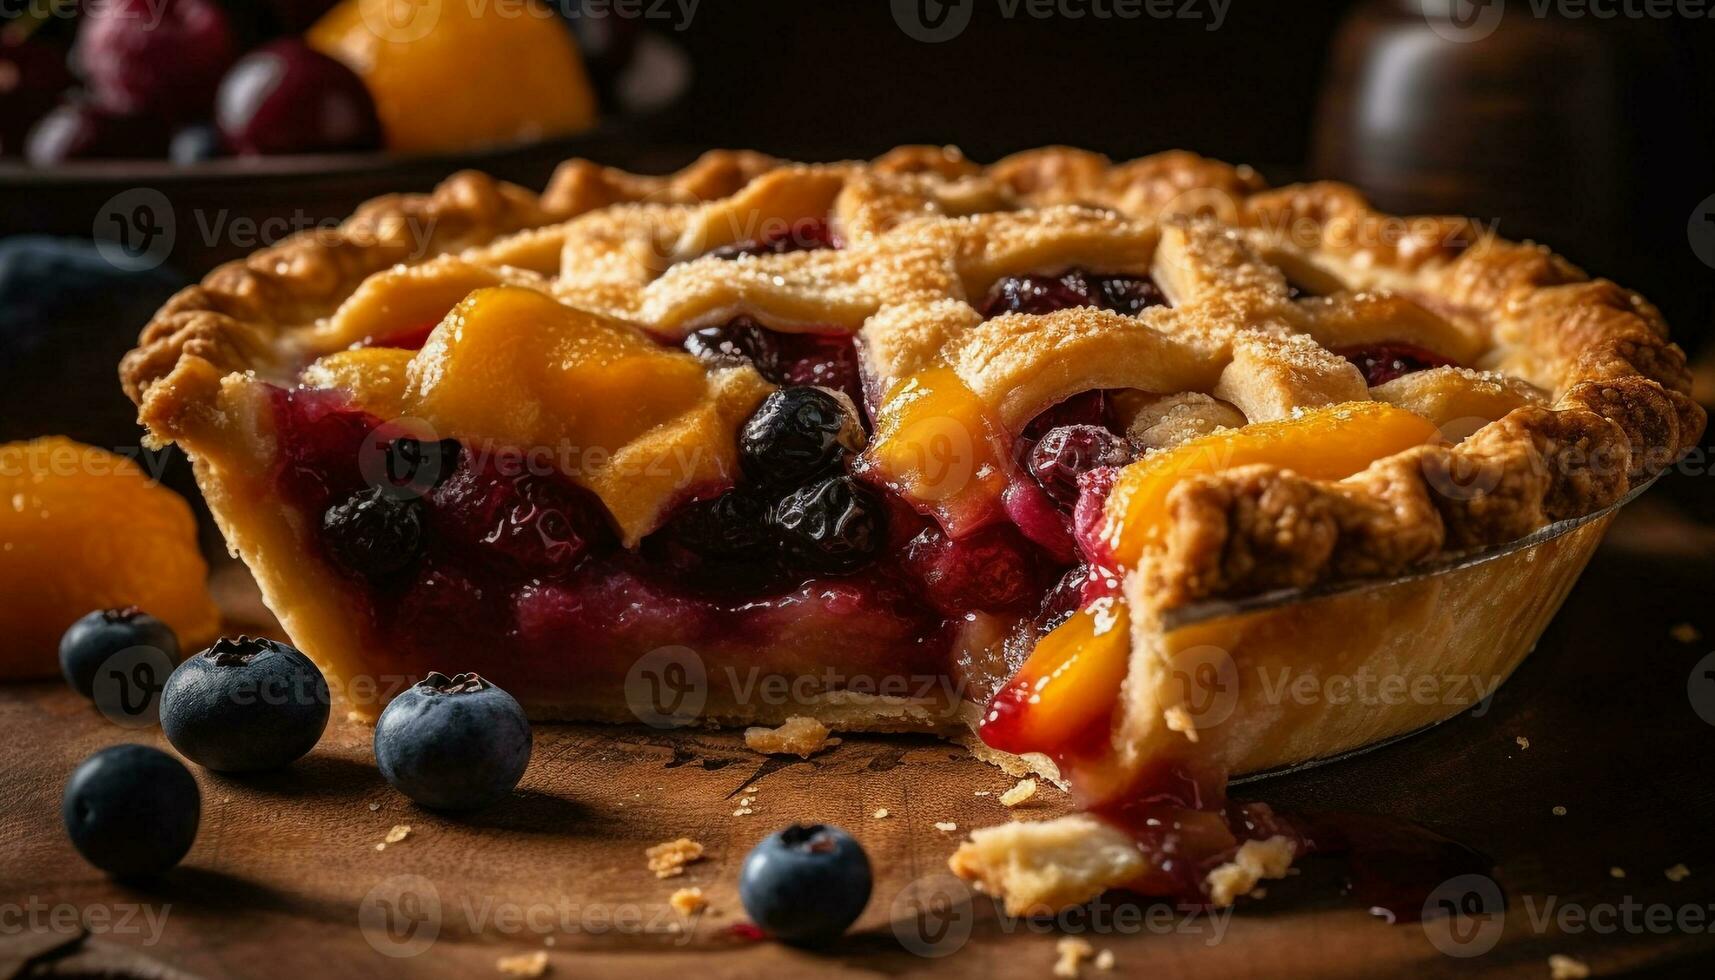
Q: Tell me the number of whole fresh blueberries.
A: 5